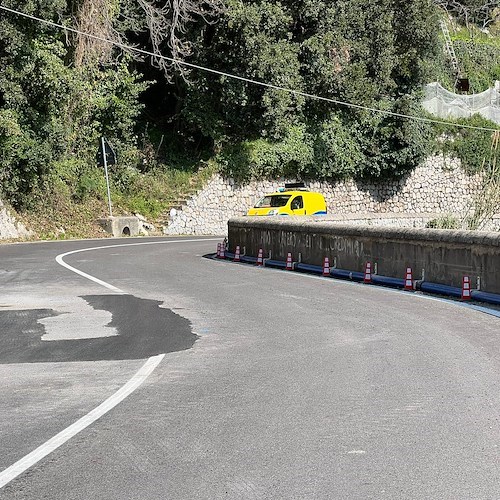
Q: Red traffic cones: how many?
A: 9